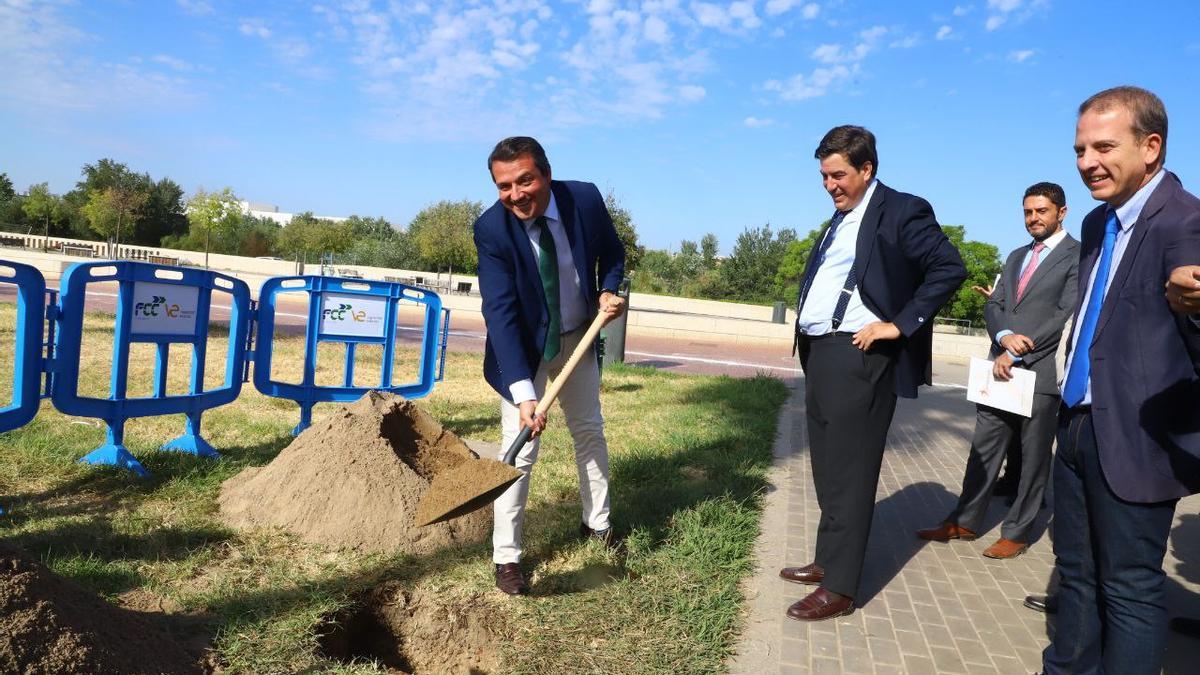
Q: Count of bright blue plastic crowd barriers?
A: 3